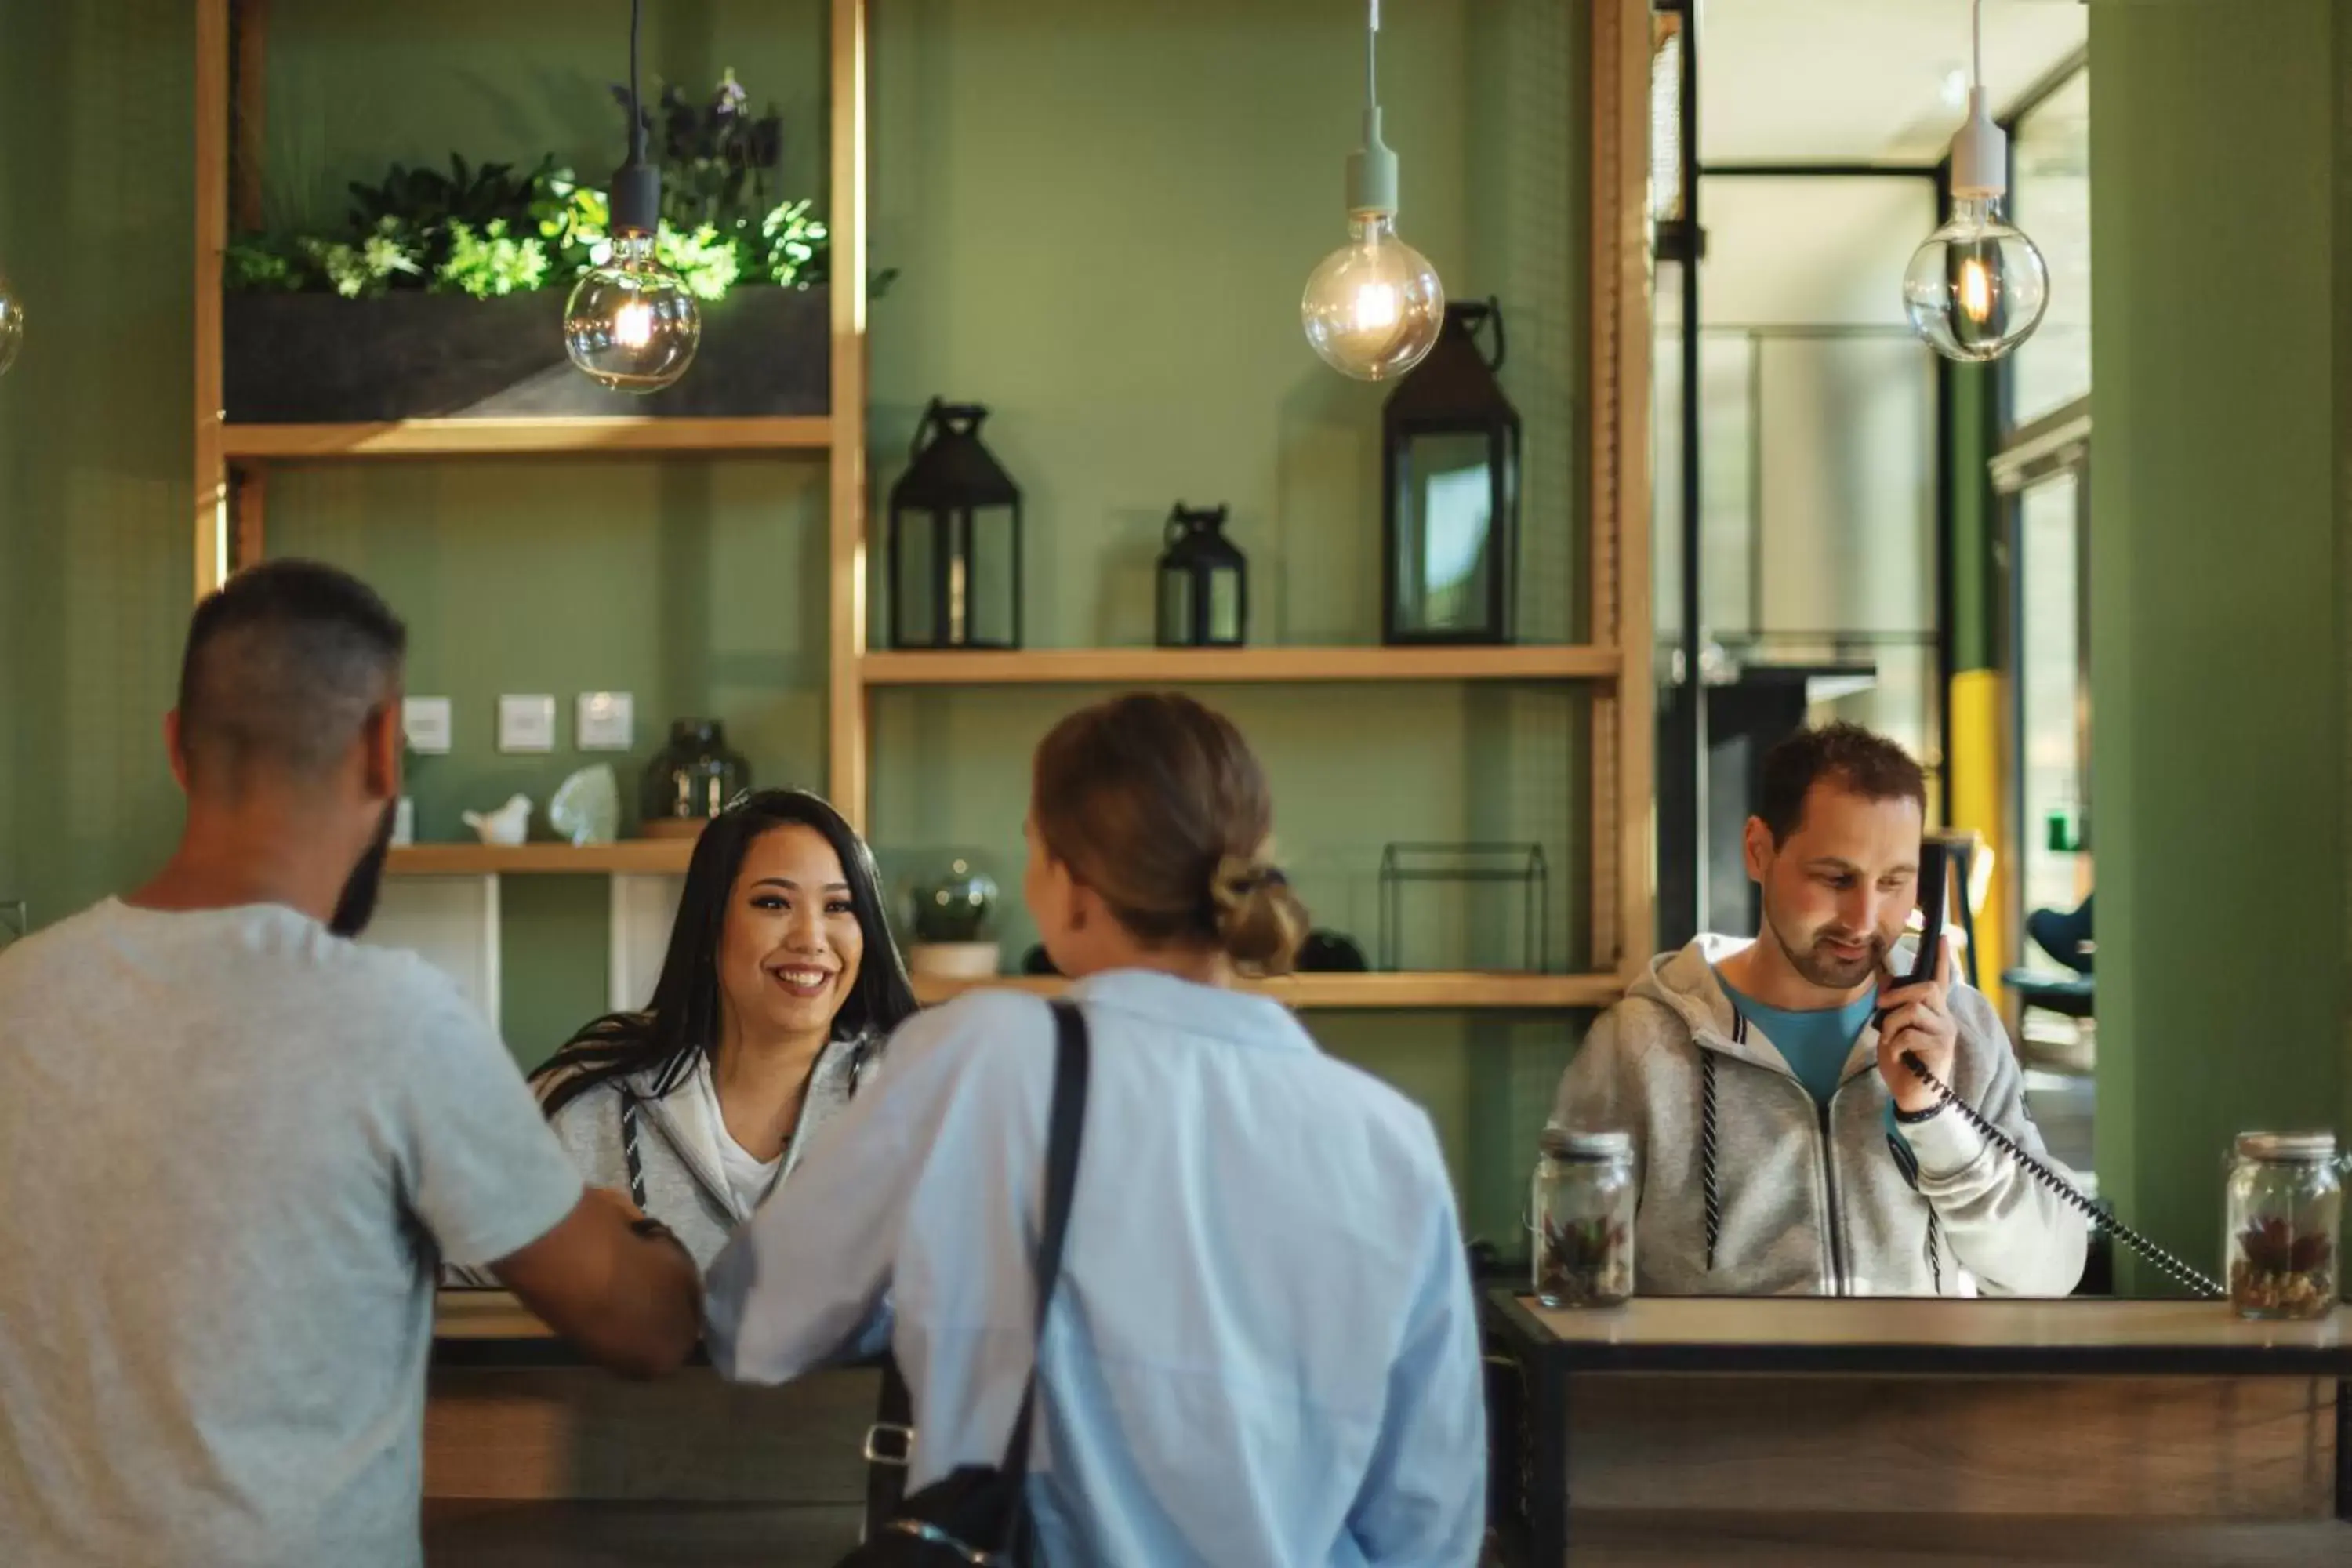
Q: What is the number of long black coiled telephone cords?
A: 1